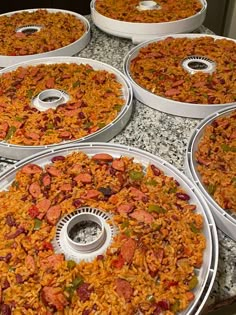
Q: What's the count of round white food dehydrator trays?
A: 6